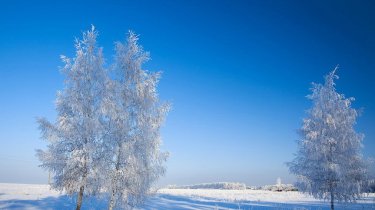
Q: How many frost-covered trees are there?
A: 3